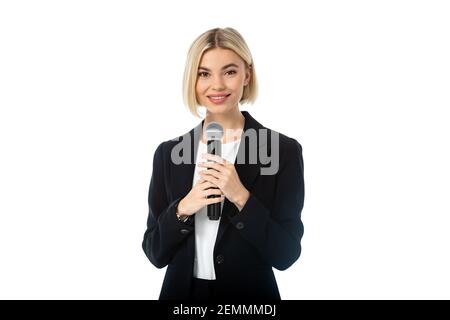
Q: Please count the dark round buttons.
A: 3